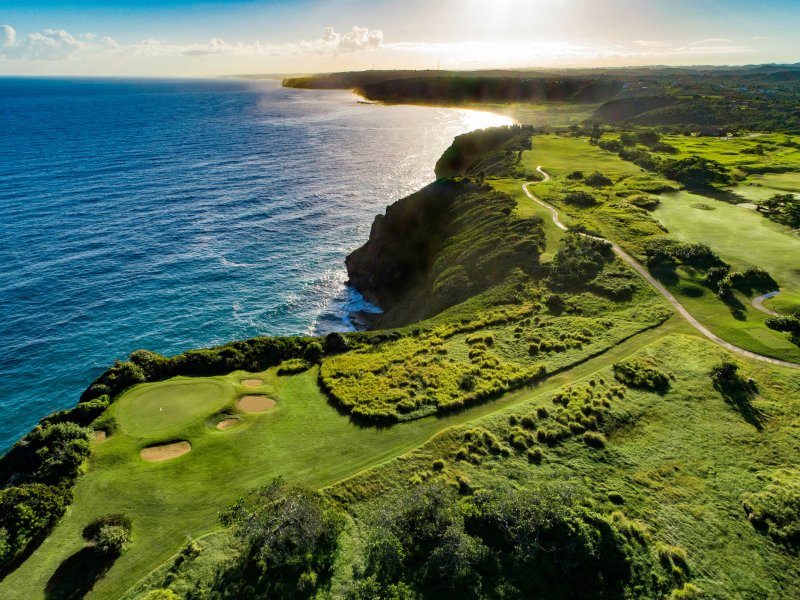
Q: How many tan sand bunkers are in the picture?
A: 5